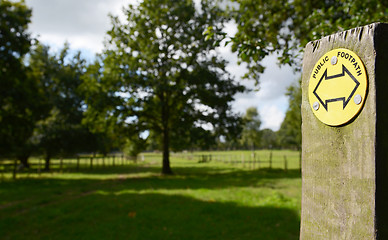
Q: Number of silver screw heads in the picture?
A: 3